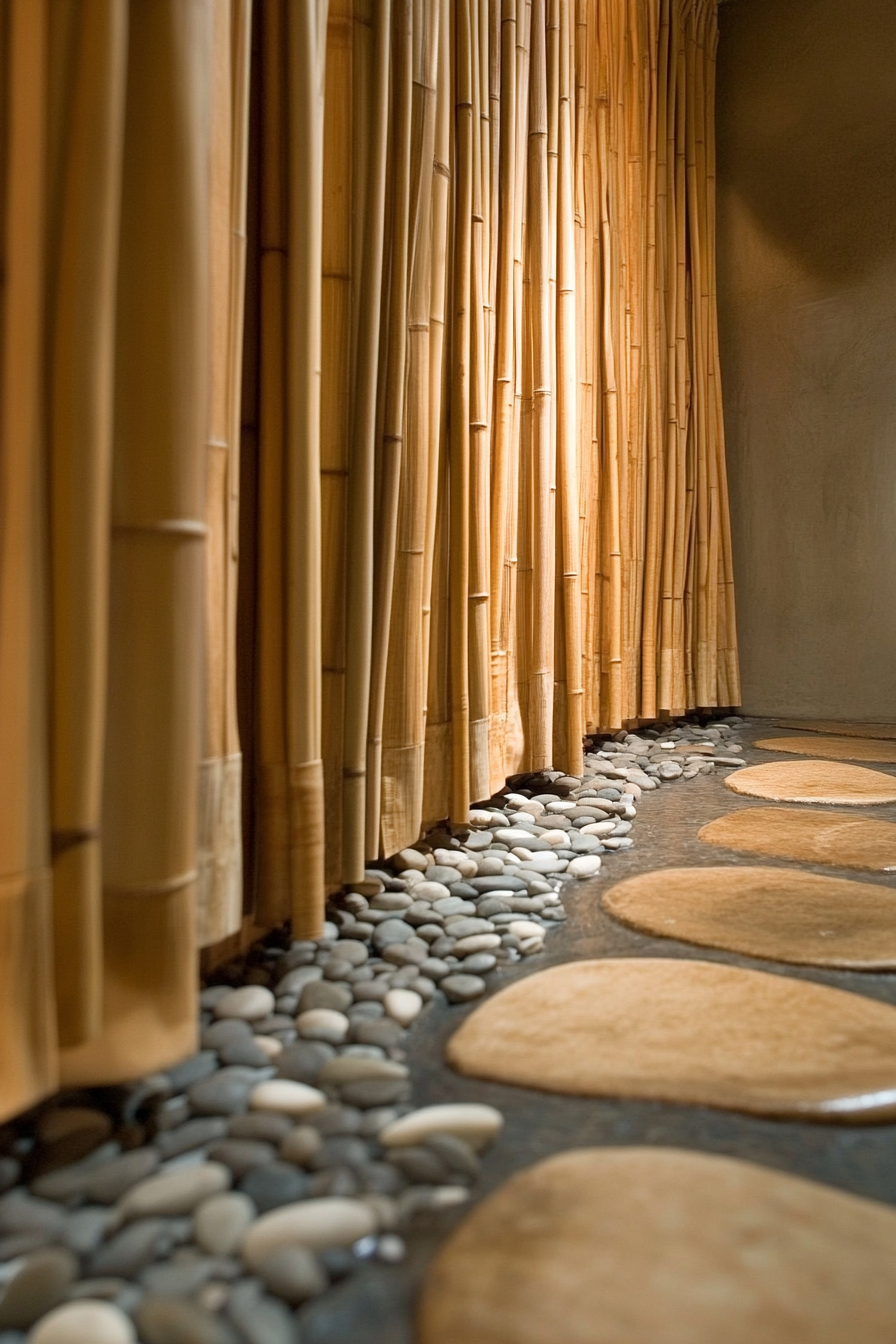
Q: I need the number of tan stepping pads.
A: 7